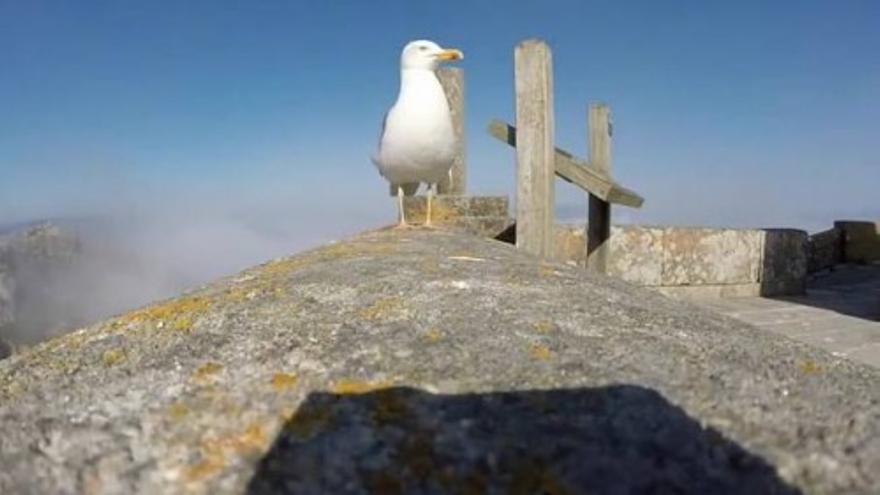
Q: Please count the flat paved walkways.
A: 1